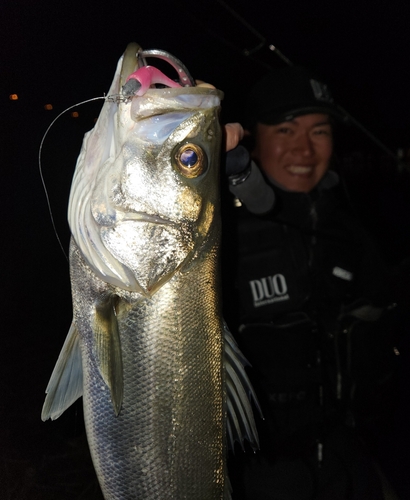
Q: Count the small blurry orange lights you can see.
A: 3